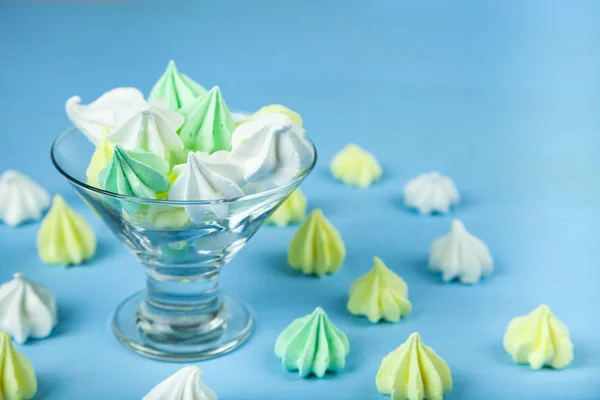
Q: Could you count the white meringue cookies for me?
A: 9